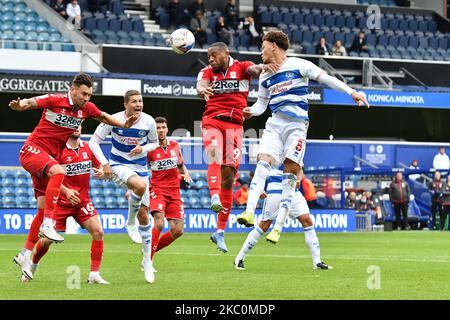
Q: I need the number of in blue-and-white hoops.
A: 3